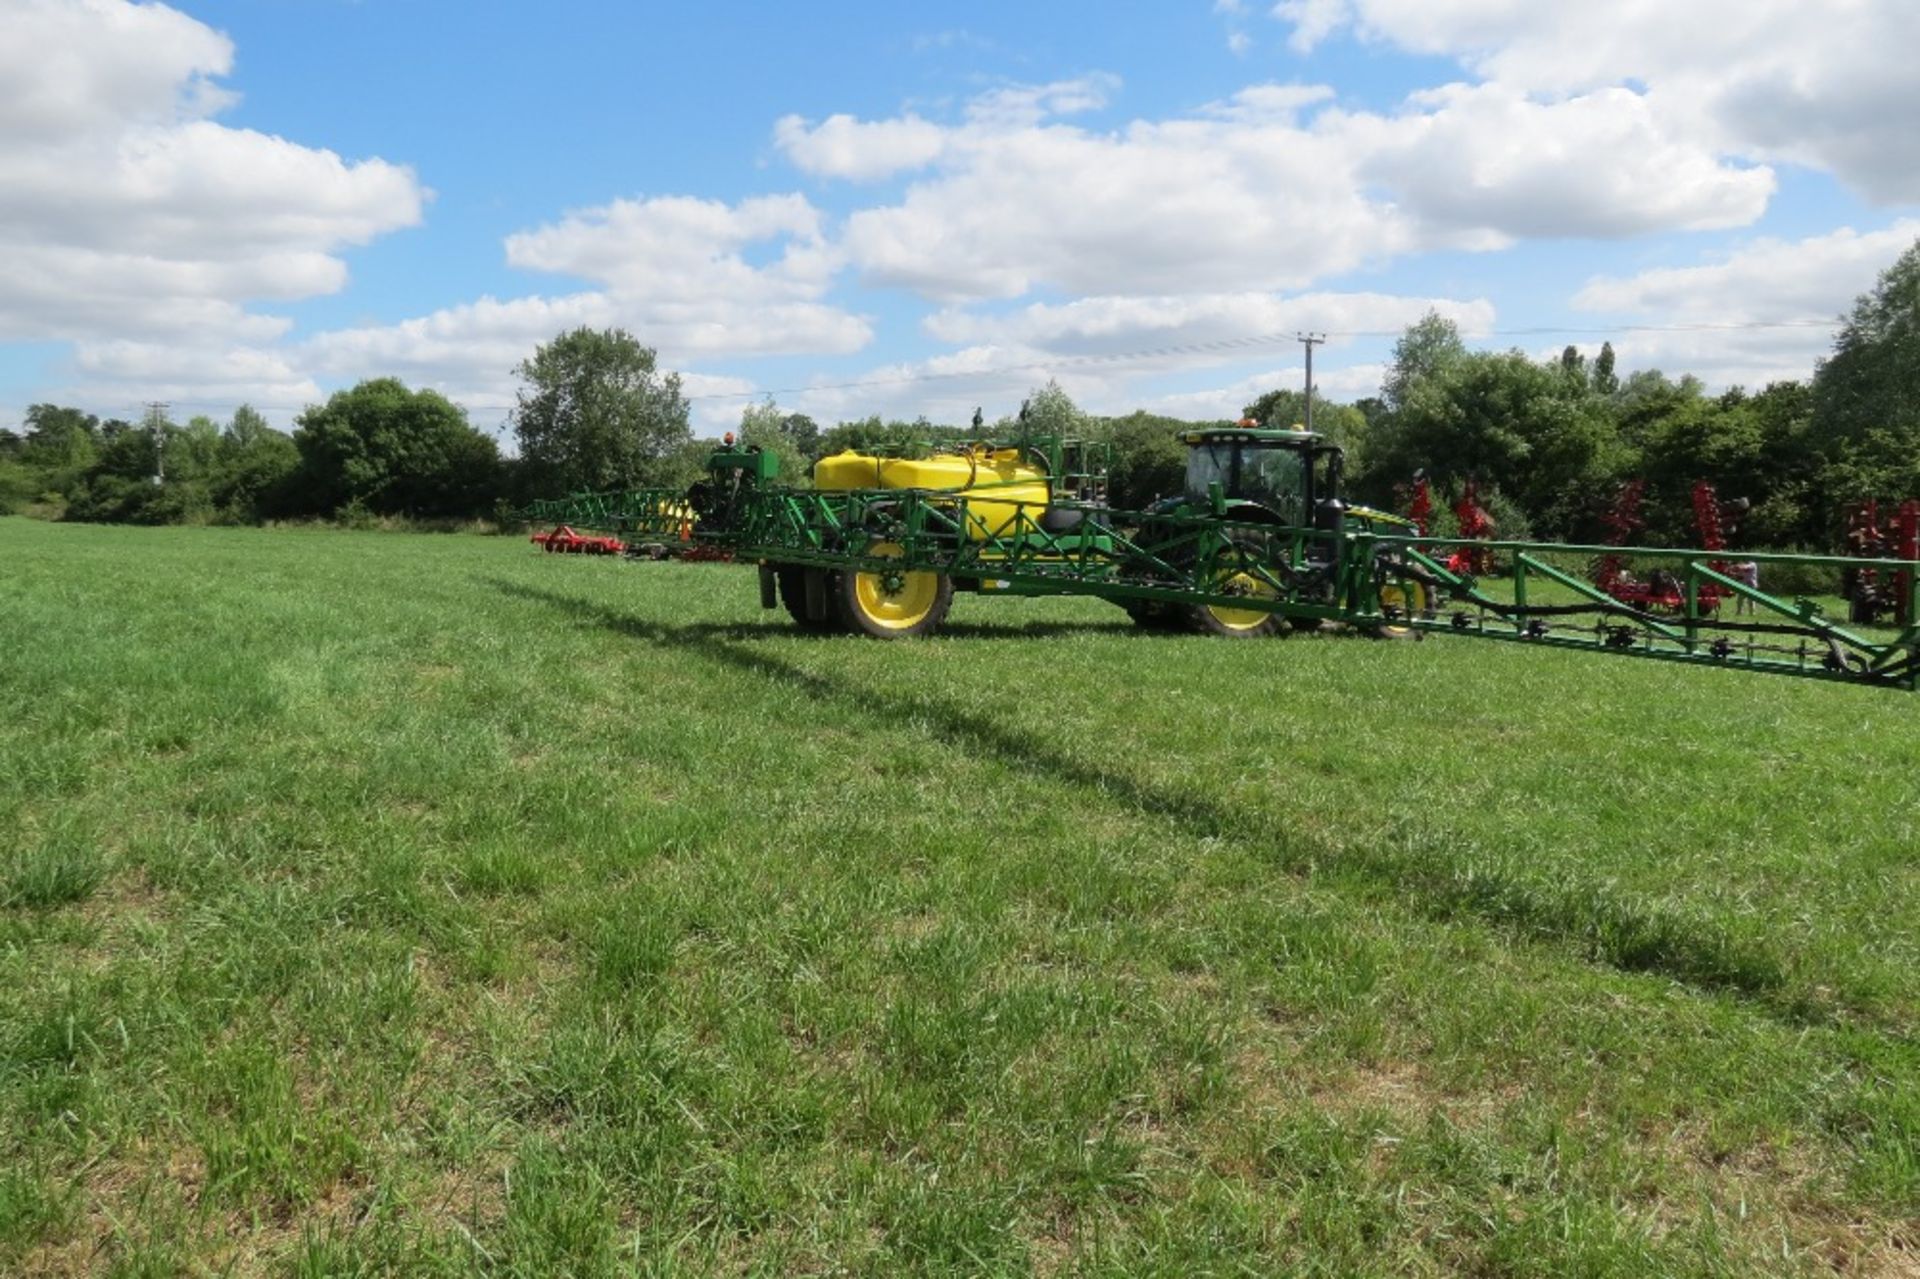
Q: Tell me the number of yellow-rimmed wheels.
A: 3